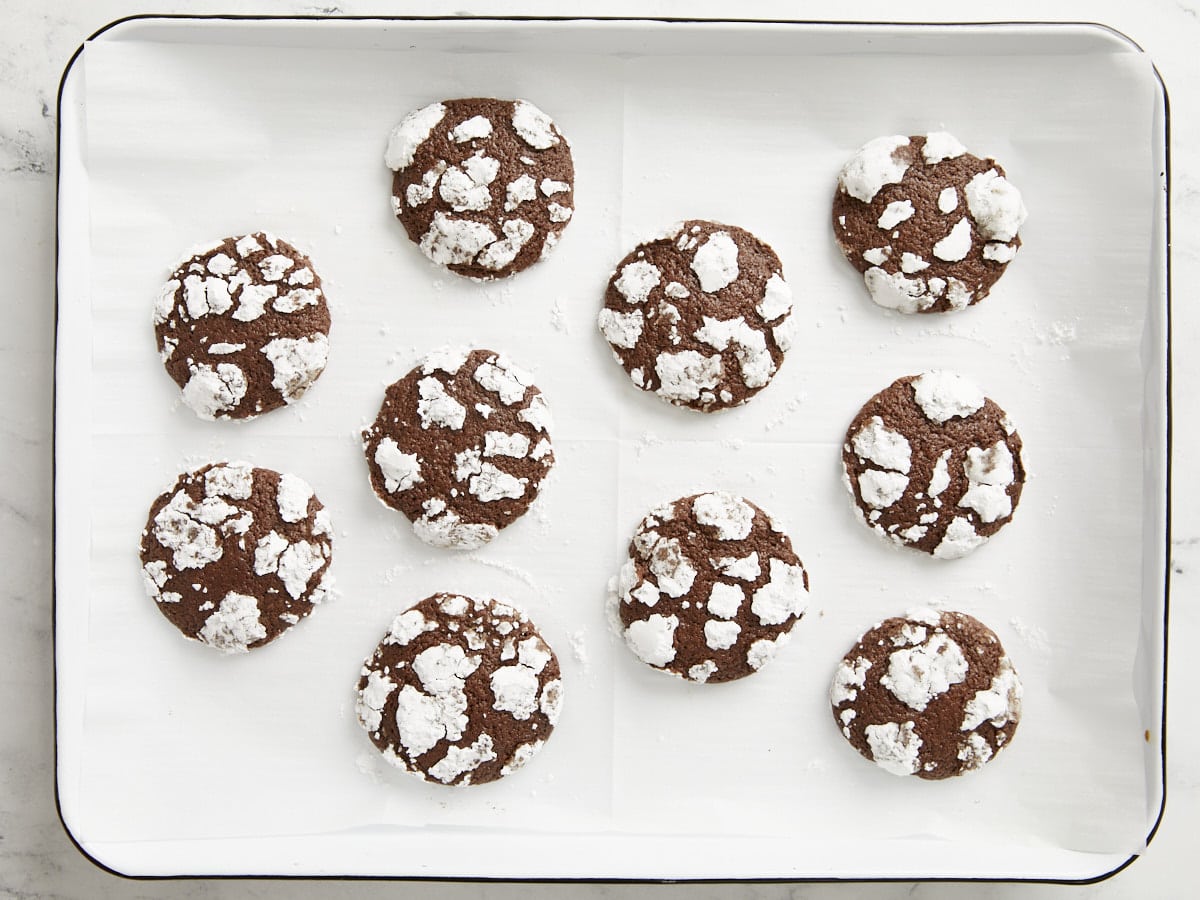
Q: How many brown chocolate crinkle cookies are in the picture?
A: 10